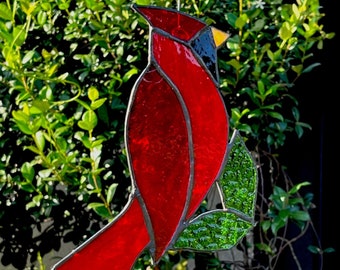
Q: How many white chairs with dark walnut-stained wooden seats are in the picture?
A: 0